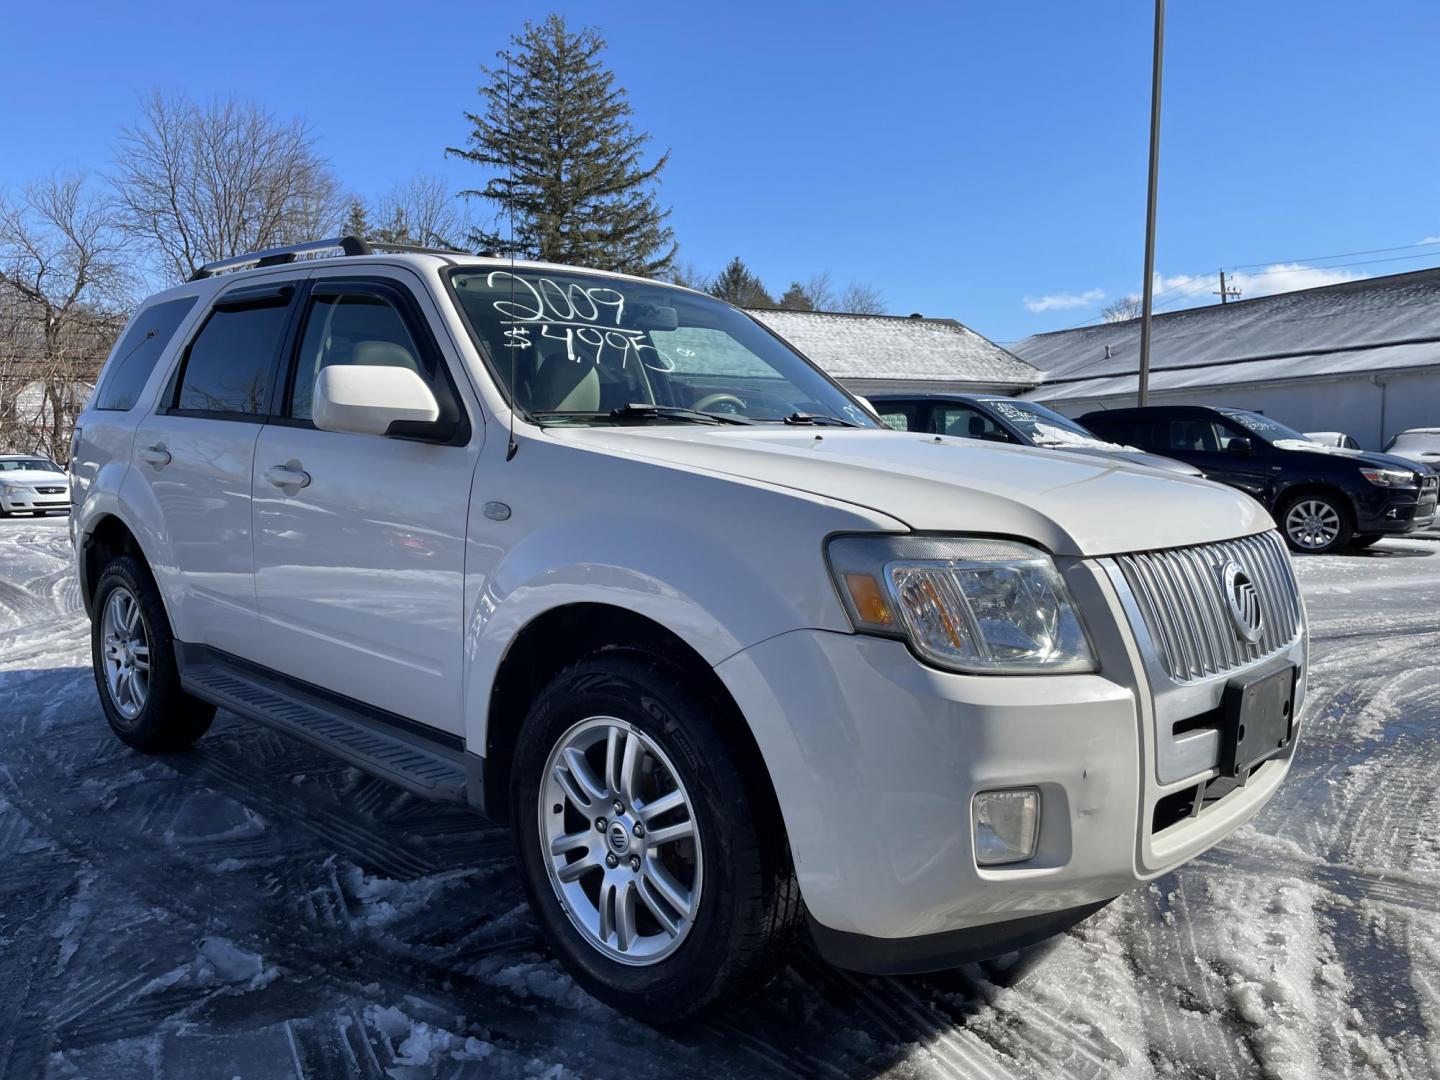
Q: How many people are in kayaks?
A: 0